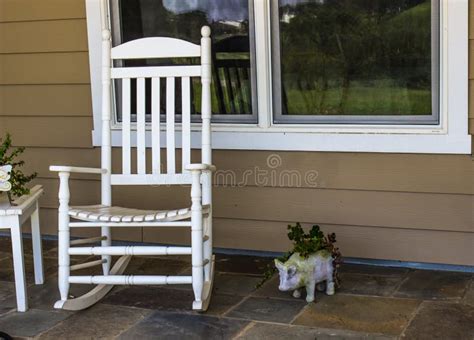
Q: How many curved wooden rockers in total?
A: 2